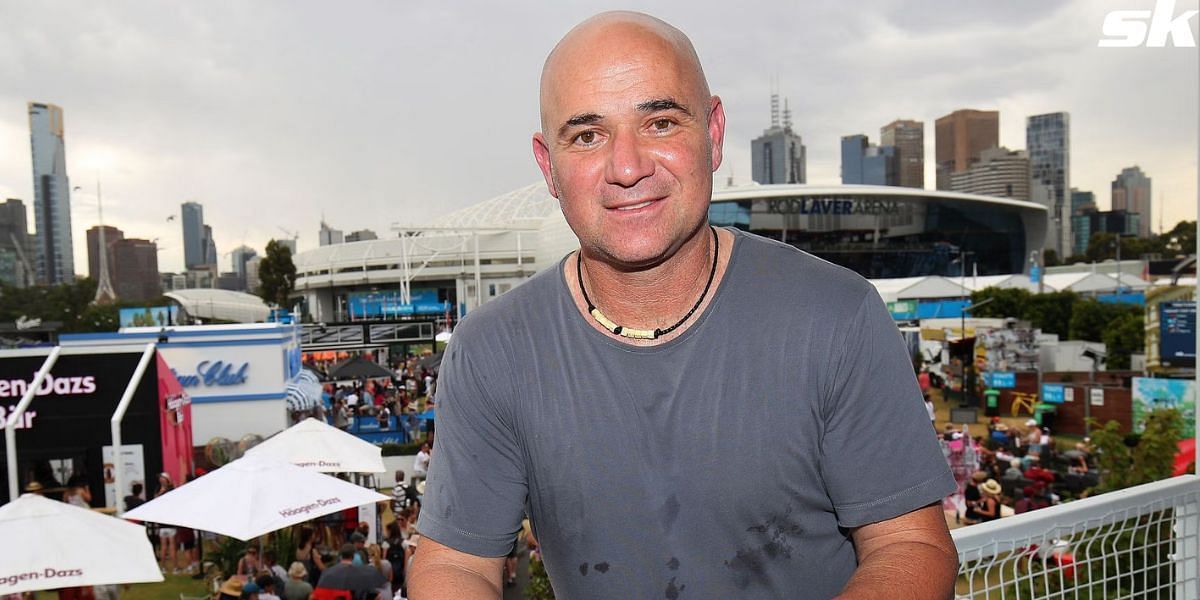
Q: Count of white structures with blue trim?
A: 1